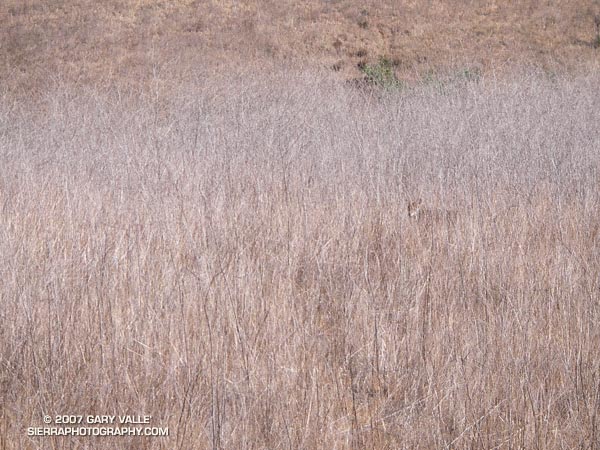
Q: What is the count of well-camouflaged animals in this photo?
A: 1